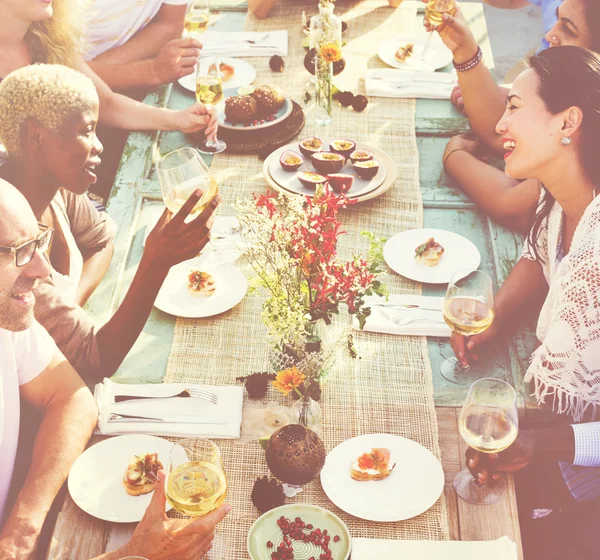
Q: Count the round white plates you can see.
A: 6